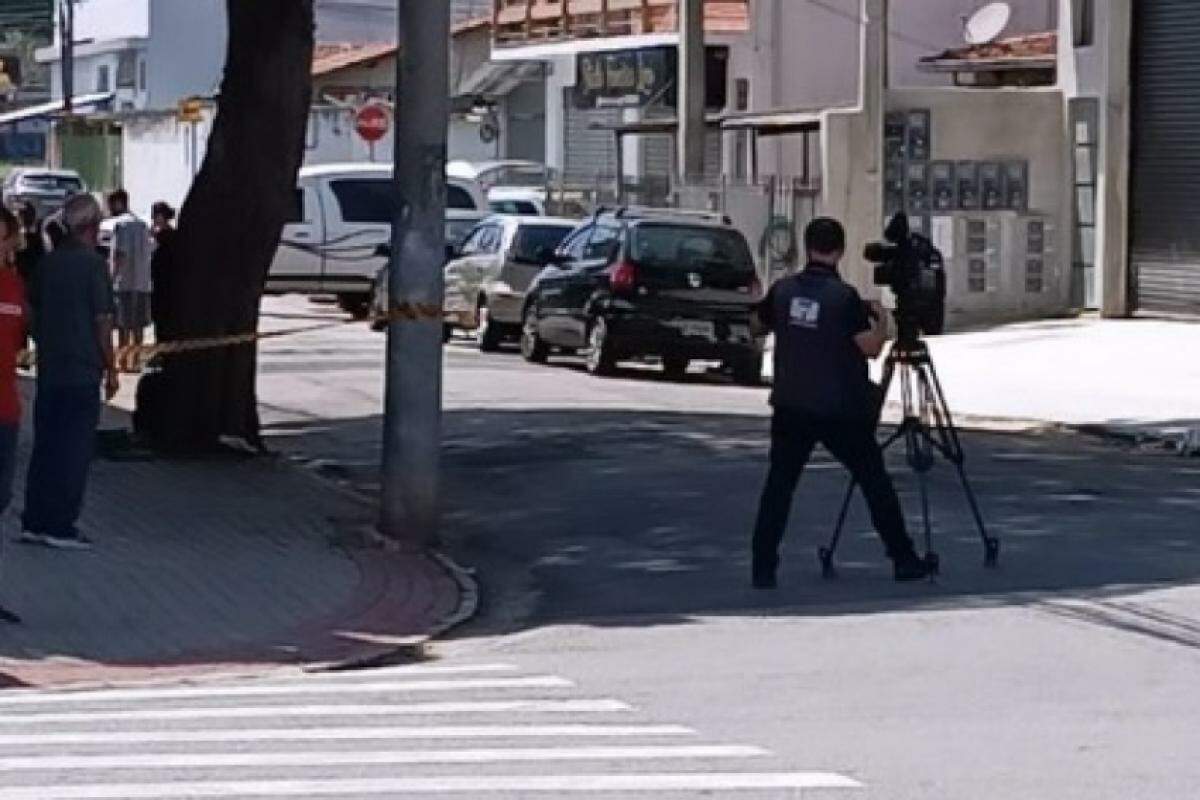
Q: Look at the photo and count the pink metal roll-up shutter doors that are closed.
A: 0